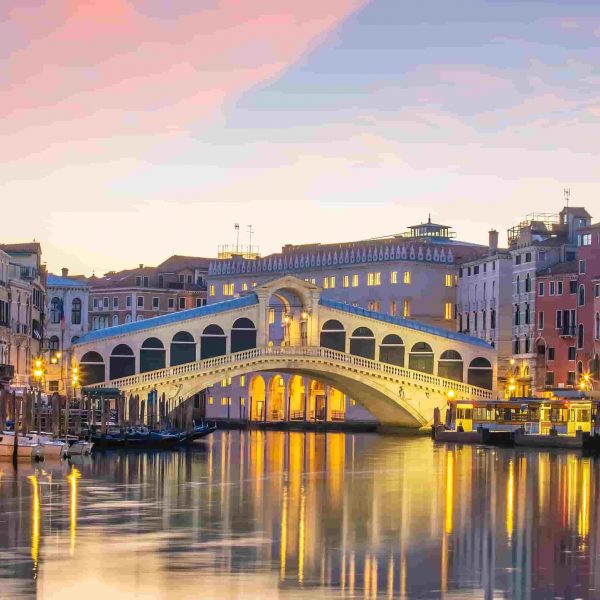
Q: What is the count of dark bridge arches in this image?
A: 12